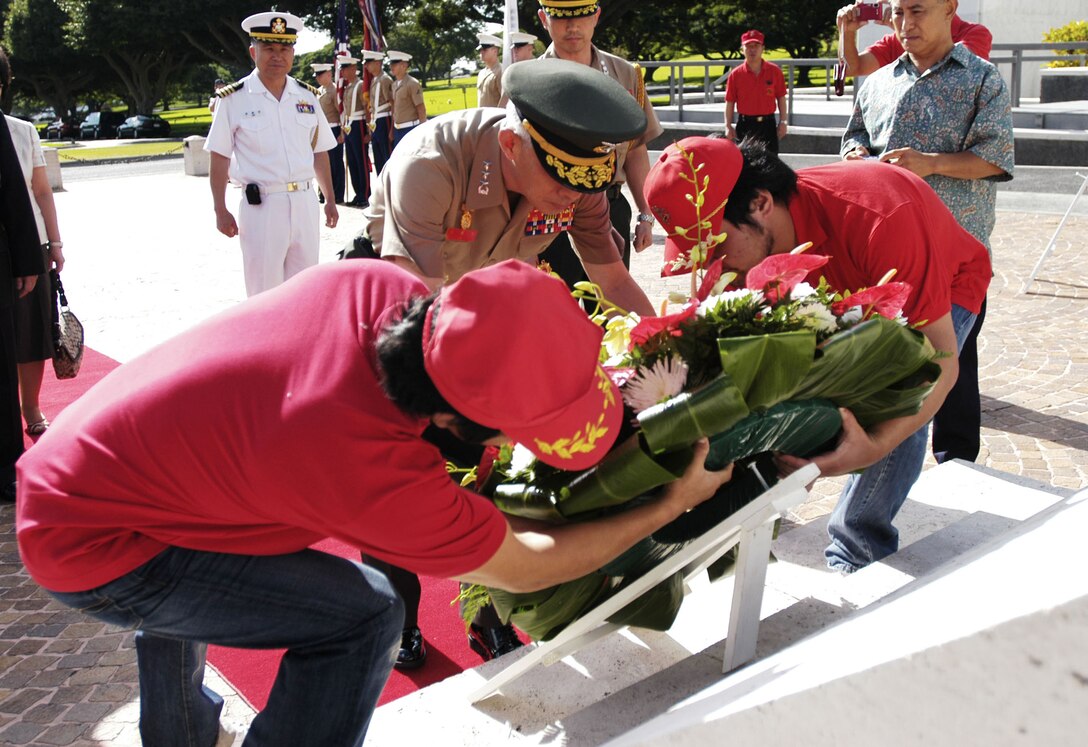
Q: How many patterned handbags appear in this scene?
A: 1